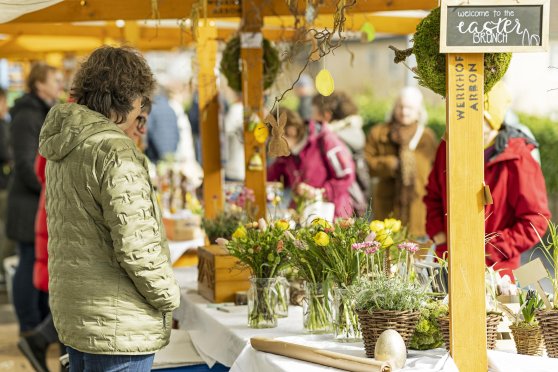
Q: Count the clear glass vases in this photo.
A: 4